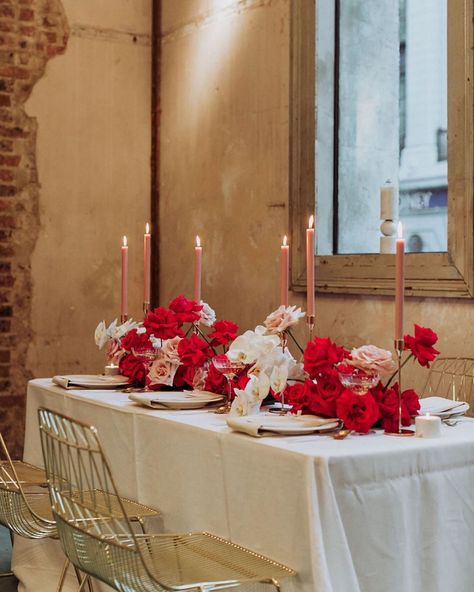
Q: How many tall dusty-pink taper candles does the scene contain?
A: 6